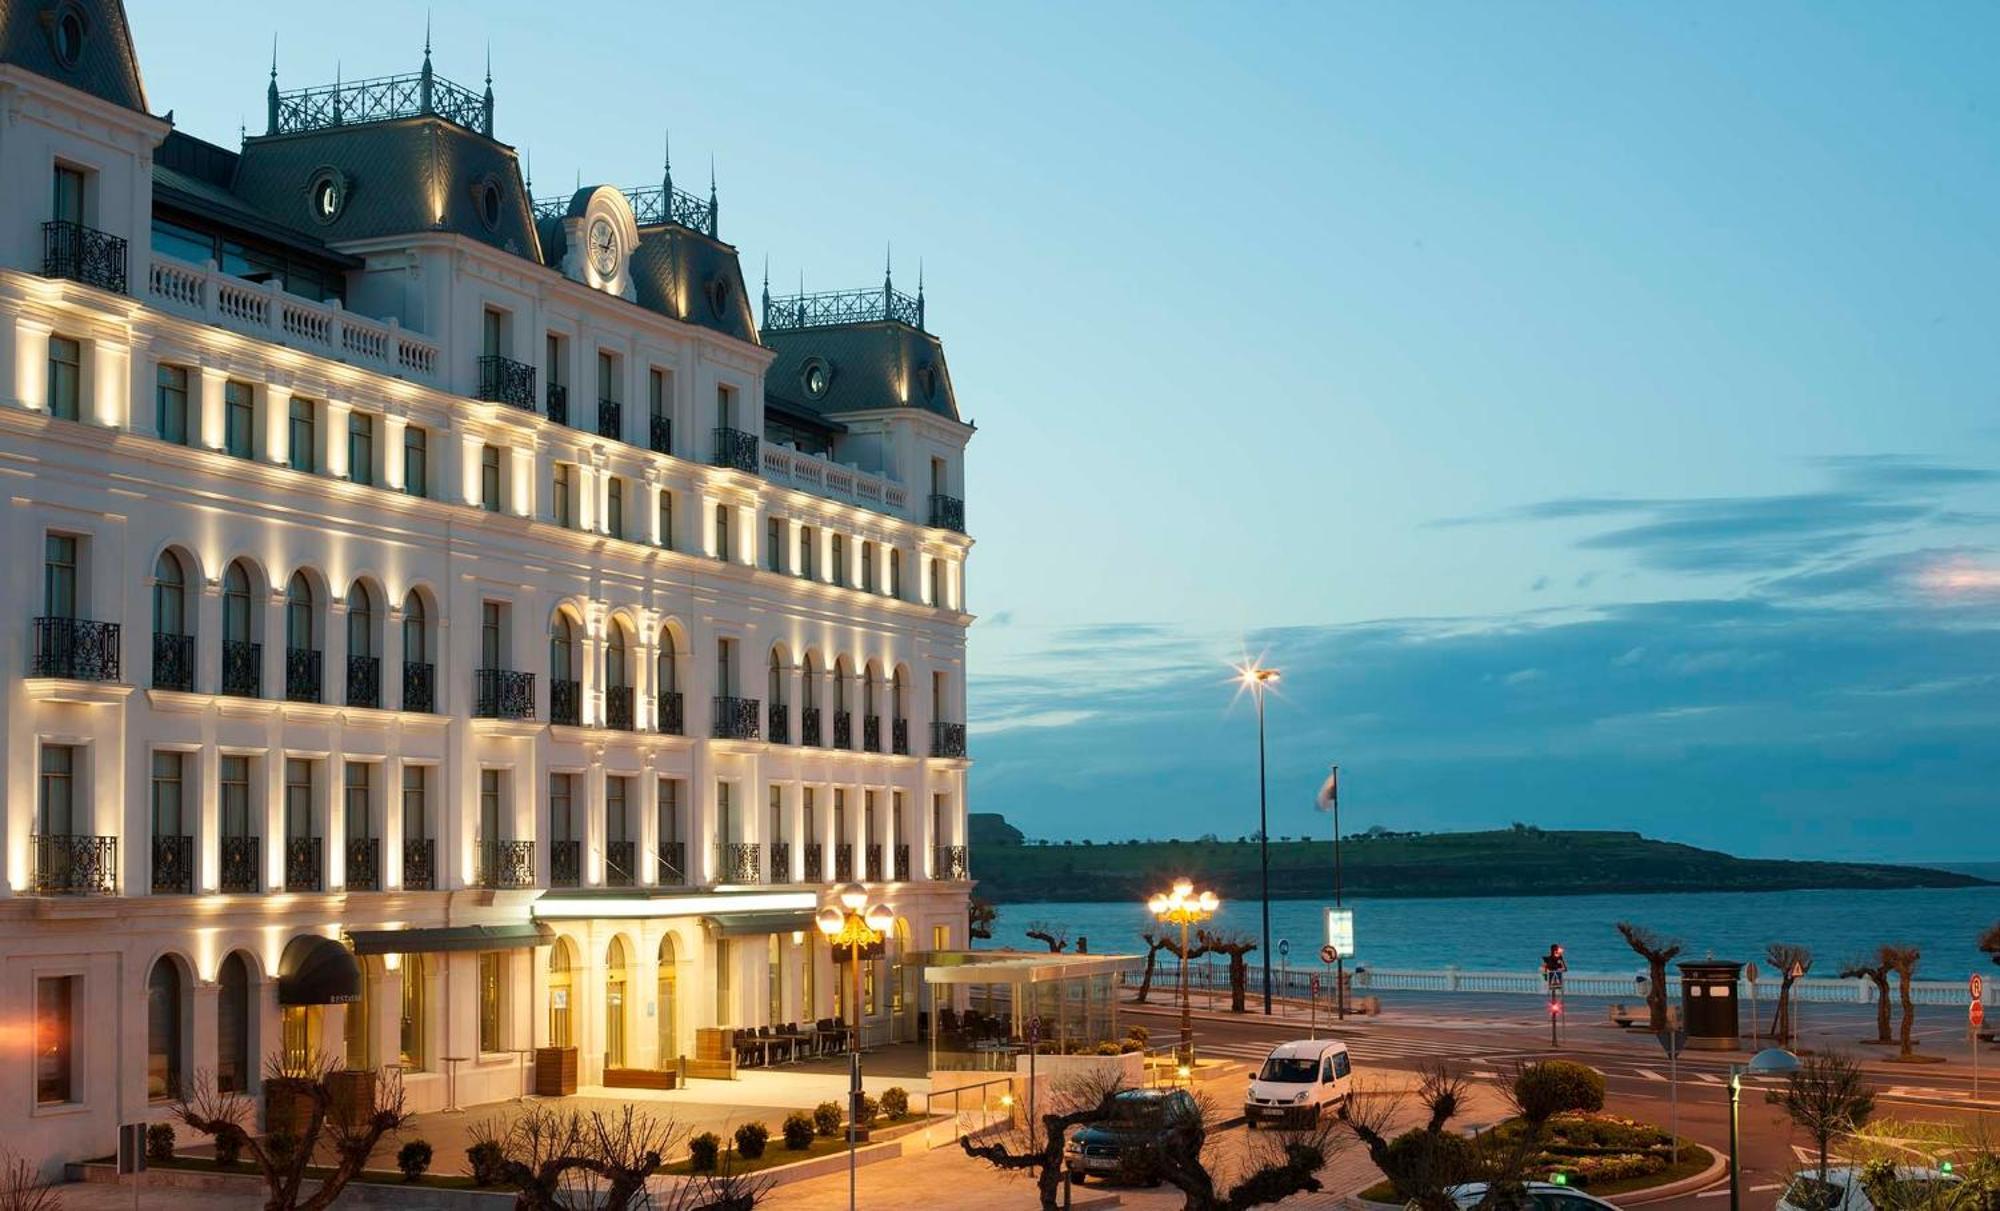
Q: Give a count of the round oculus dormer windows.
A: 6